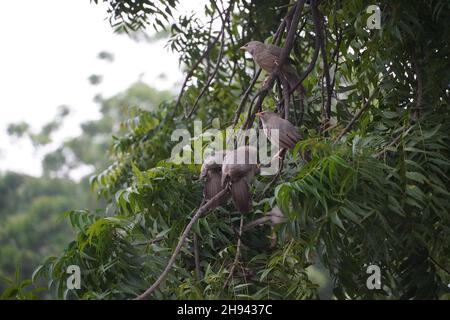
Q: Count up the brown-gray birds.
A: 4